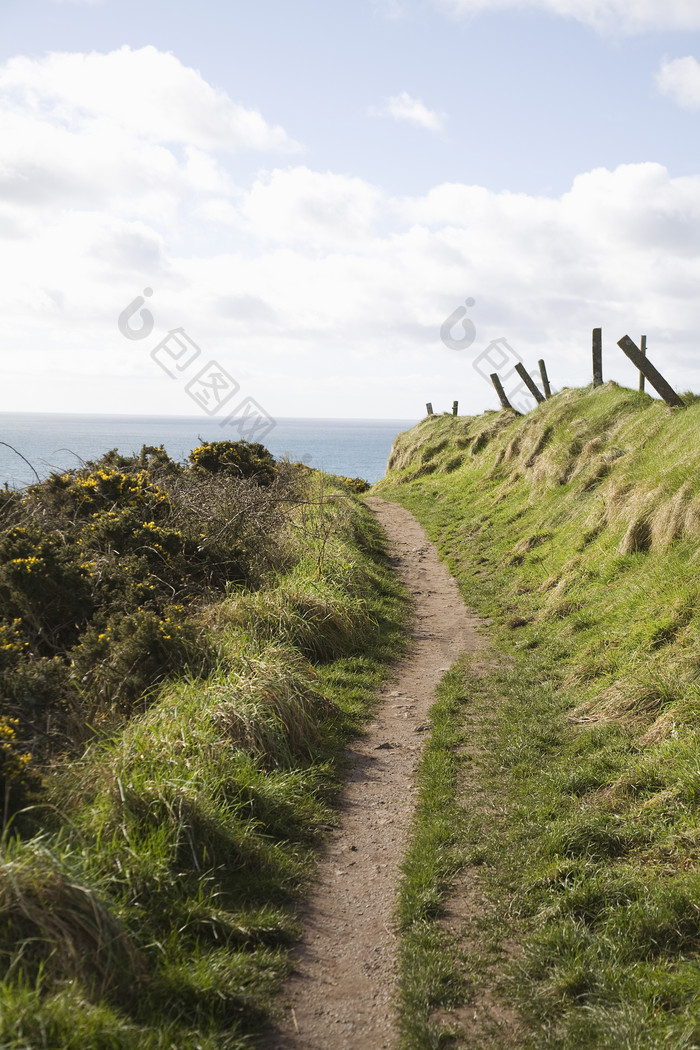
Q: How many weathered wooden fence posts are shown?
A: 8